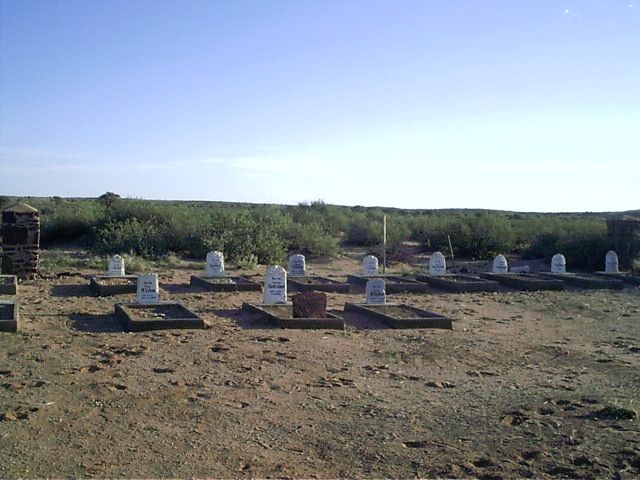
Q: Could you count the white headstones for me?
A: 11